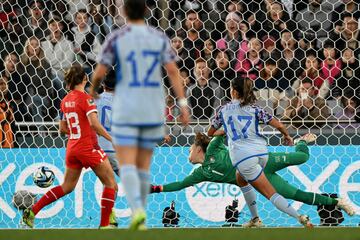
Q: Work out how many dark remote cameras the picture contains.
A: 3